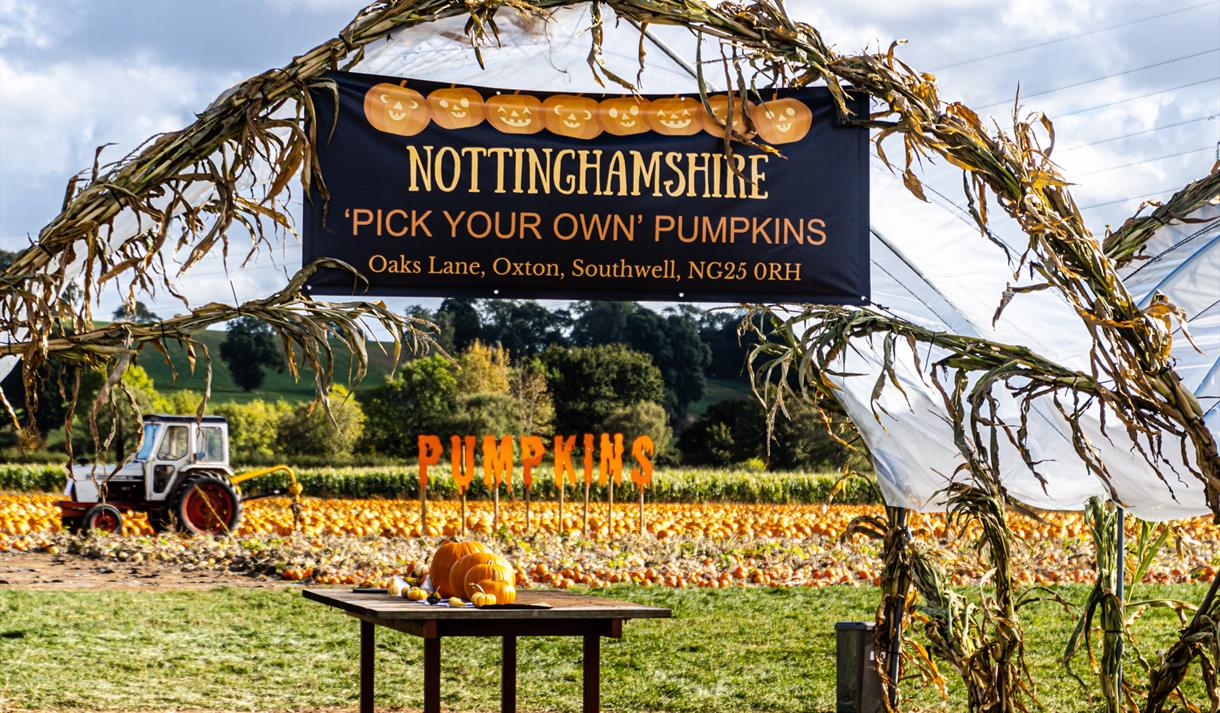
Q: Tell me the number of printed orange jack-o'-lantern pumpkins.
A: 8